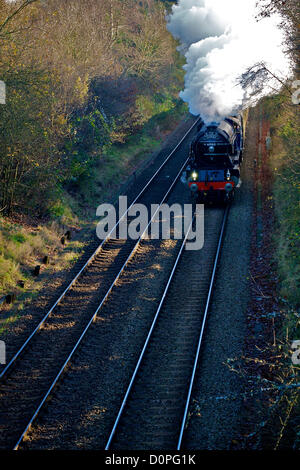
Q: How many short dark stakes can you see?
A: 6